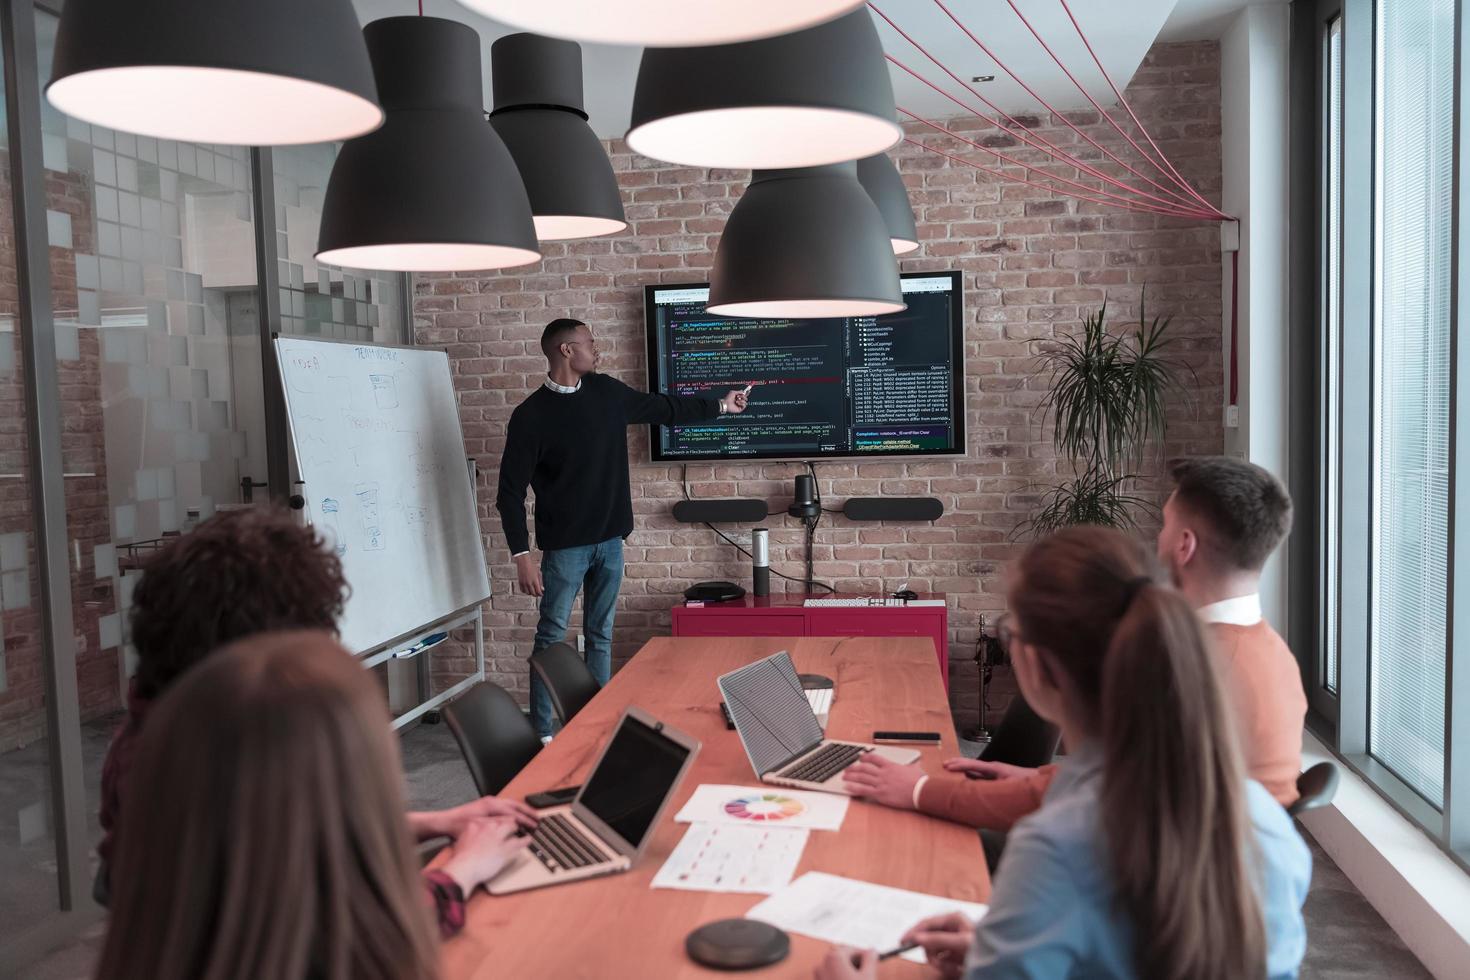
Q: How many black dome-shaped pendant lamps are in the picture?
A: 7